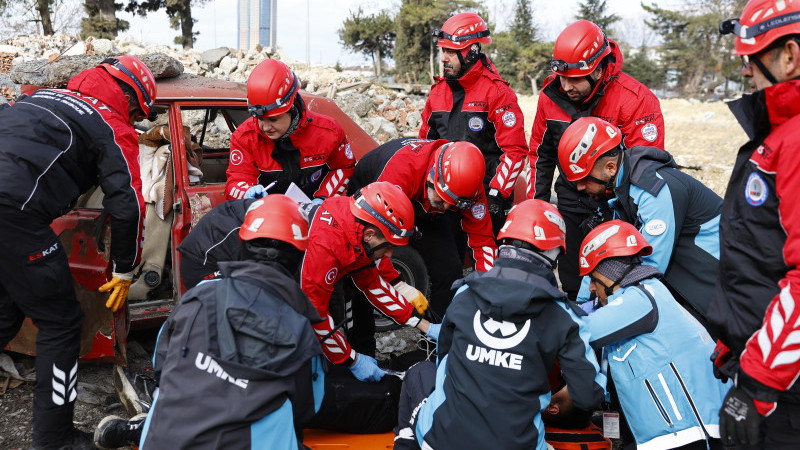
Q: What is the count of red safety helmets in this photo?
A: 11